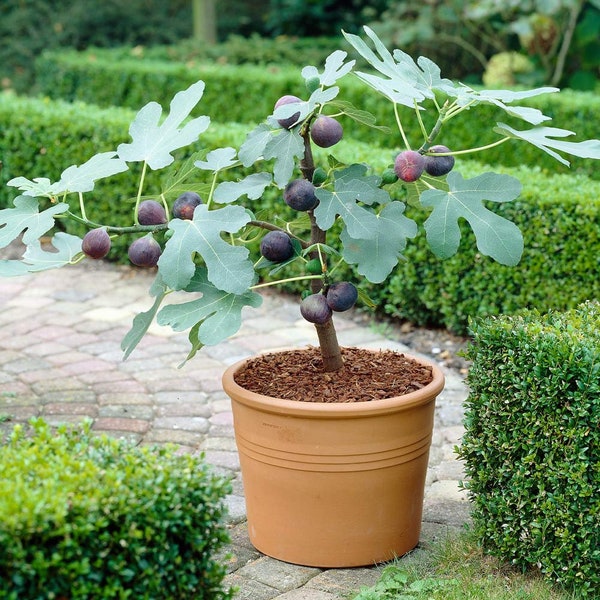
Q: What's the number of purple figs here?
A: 12